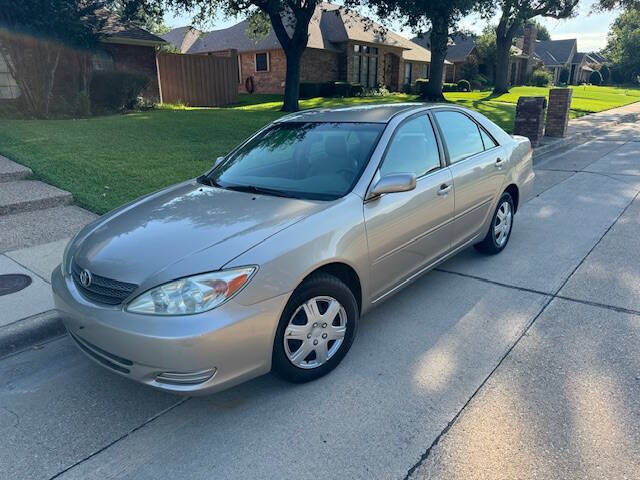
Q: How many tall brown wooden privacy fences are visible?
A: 1